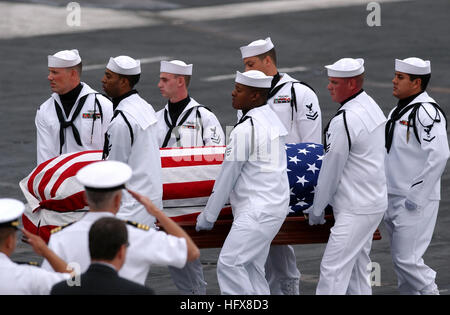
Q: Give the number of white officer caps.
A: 2